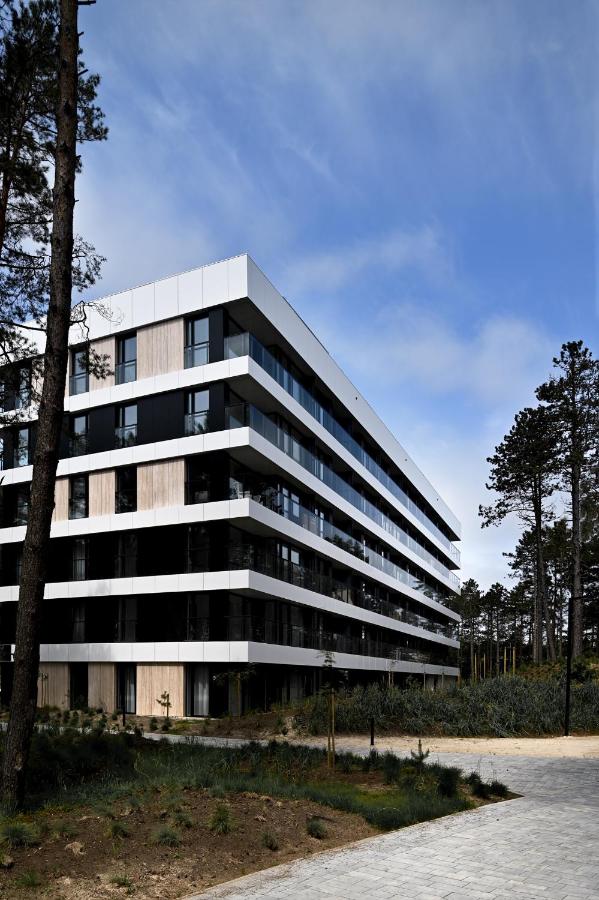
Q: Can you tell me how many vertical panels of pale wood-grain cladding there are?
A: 9